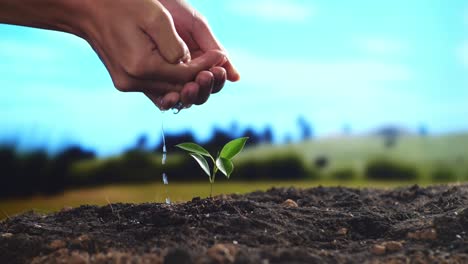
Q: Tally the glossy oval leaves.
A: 4